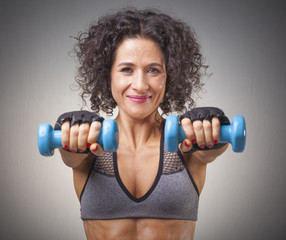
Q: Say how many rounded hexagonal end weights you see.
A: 4